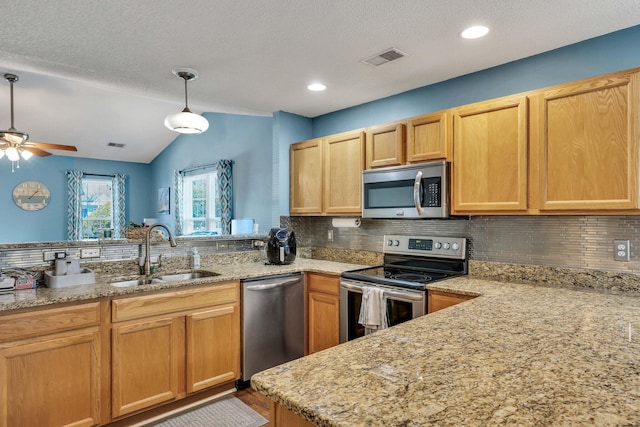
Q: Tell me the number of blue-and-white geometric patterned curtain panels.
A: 4